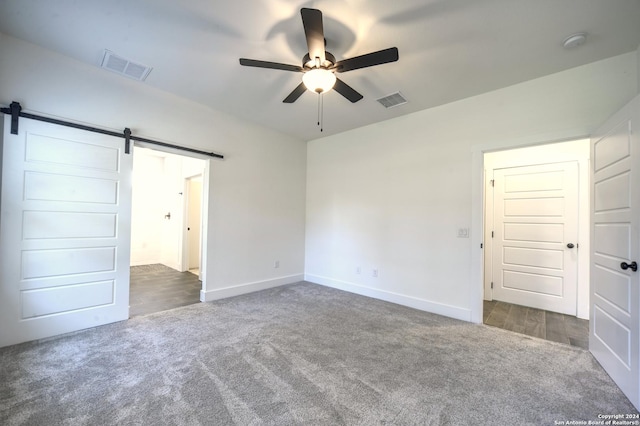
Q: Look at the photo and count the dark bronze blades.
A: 5